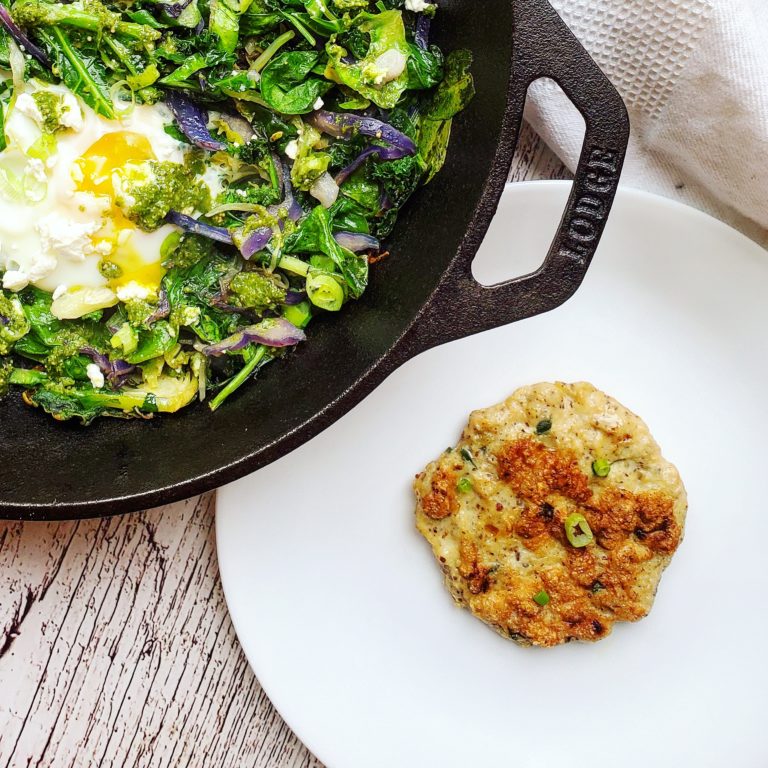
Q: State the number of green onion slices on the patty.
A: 4